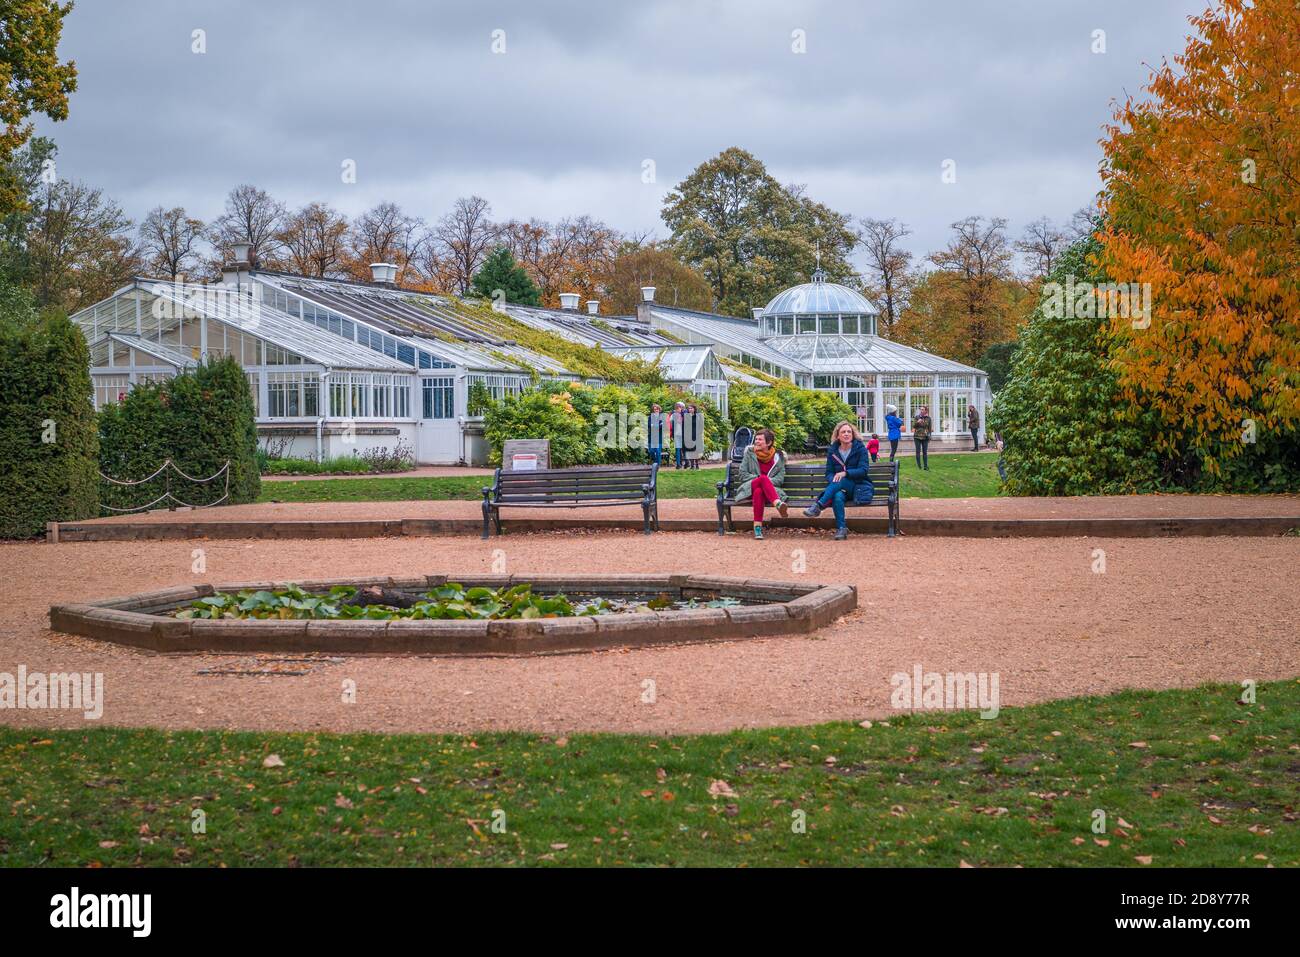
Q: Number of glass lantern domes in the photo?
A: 1